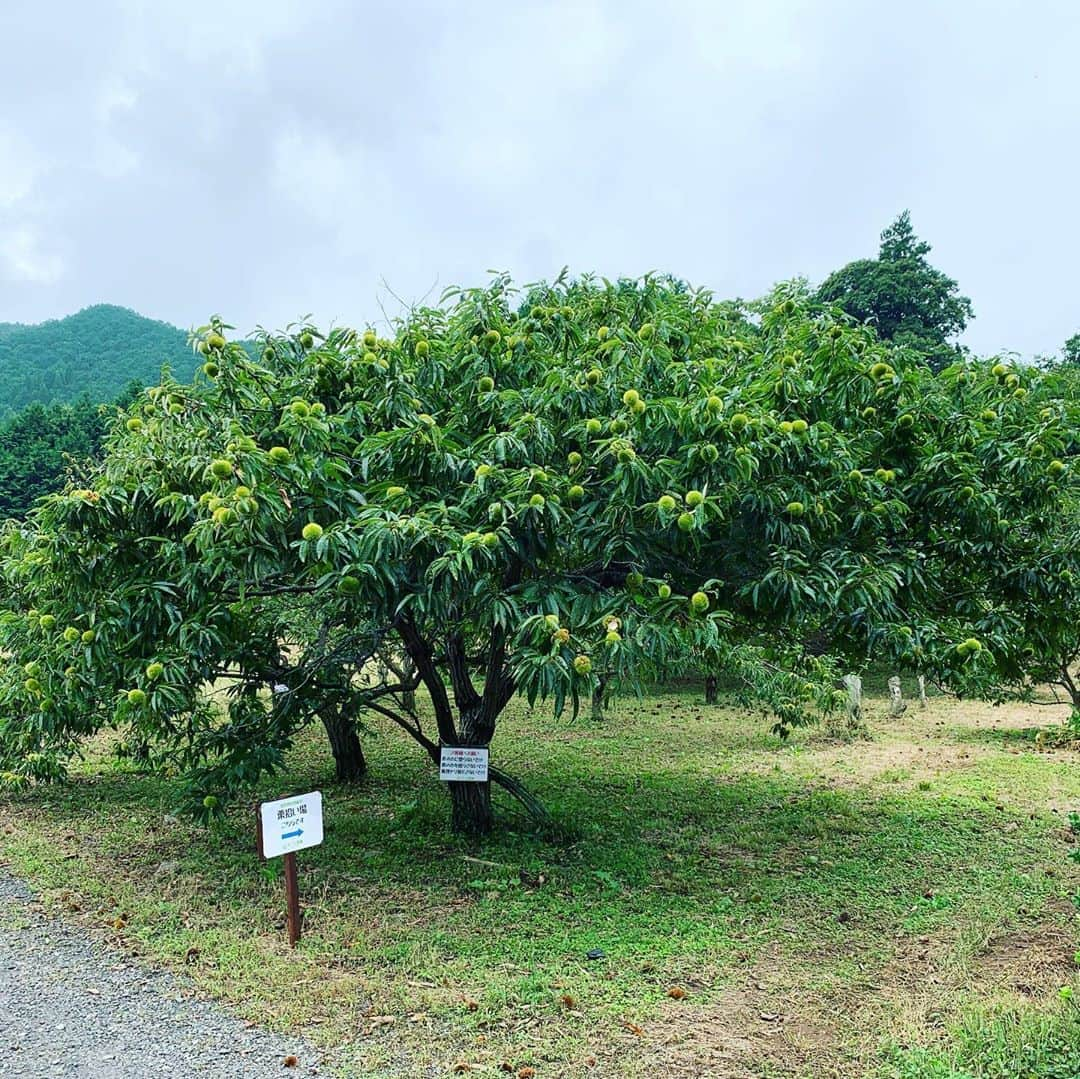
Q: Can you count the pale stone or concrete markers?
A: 3